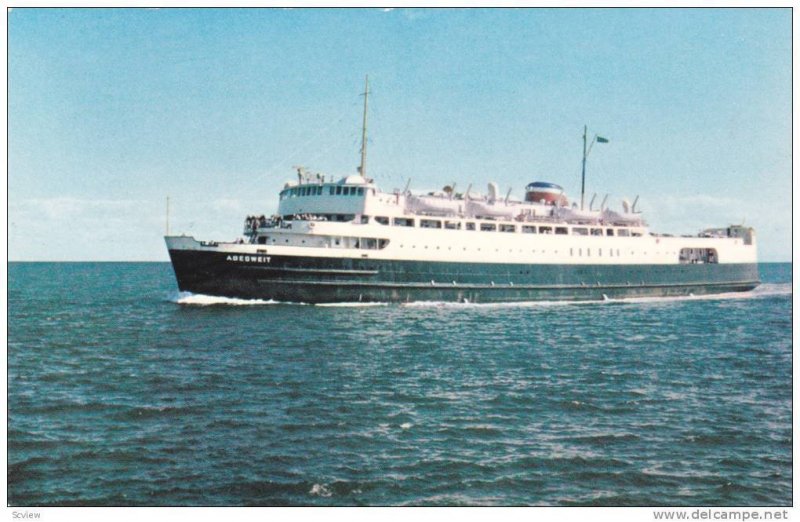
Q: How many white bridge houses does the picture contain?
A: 1